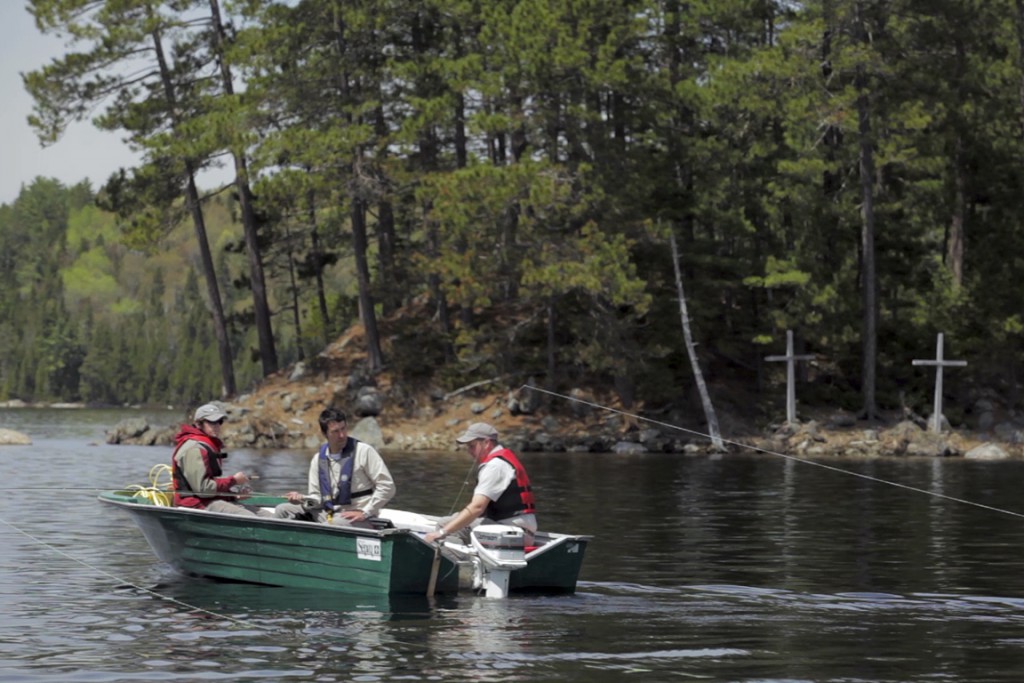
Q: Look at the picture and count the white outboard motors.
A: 1